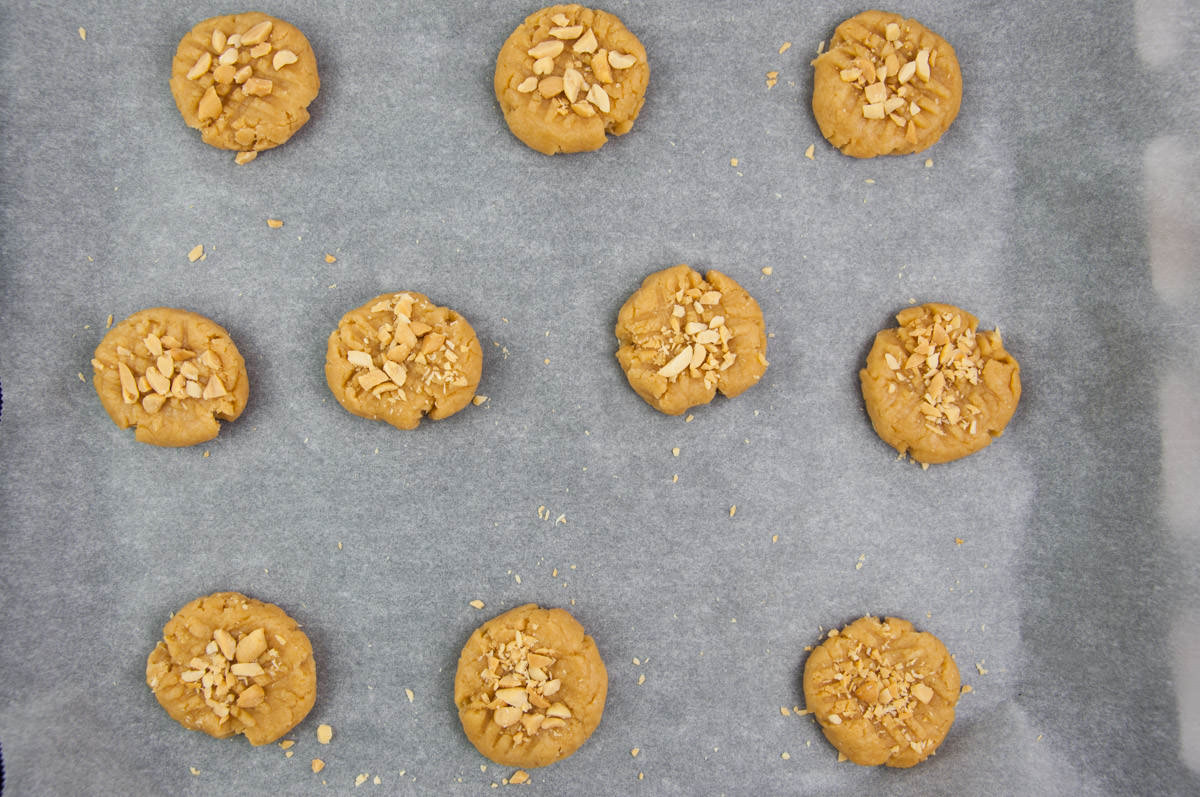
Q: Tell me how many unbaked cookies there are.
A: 10